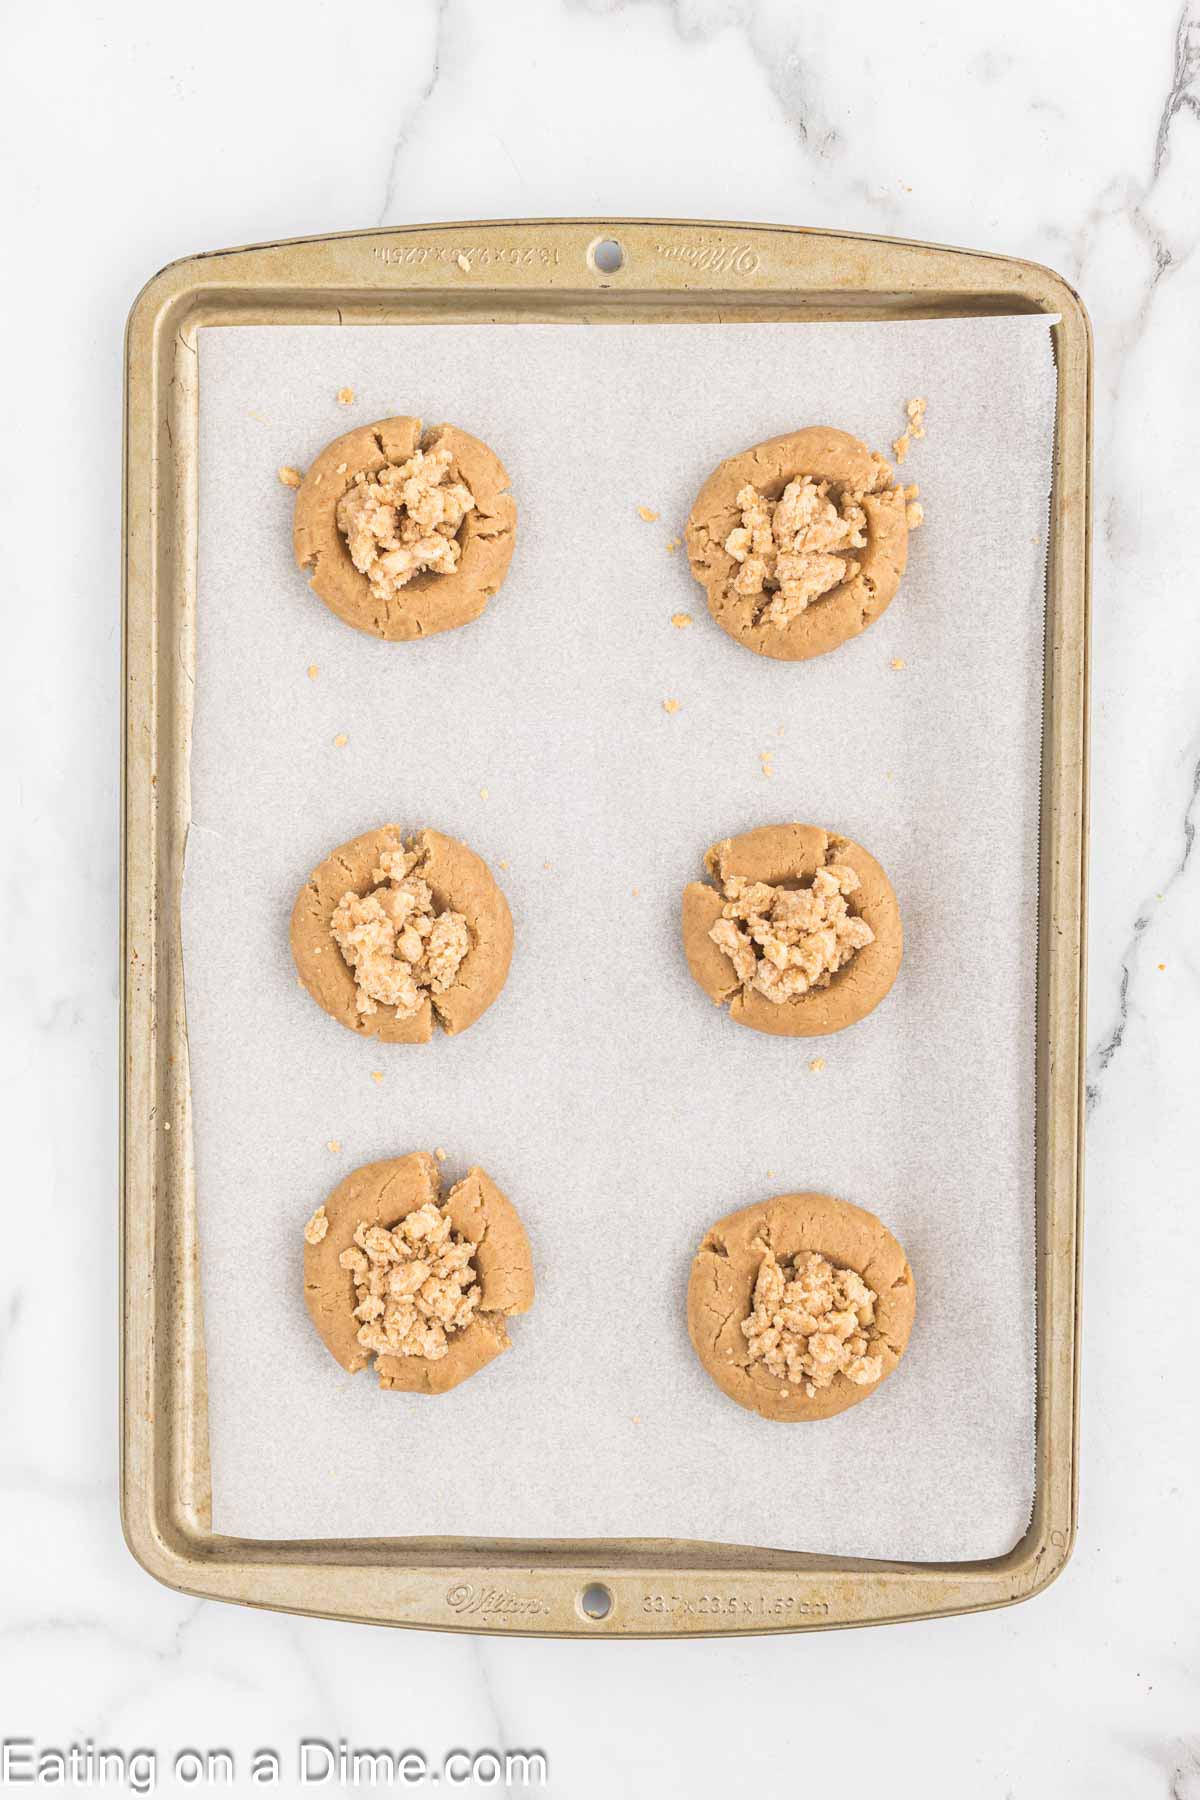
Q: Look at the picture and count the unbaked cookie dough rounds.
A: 6